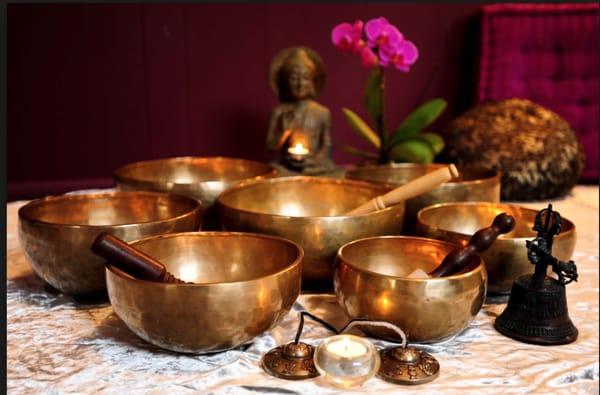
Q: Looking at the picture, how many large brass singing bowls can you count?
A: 7